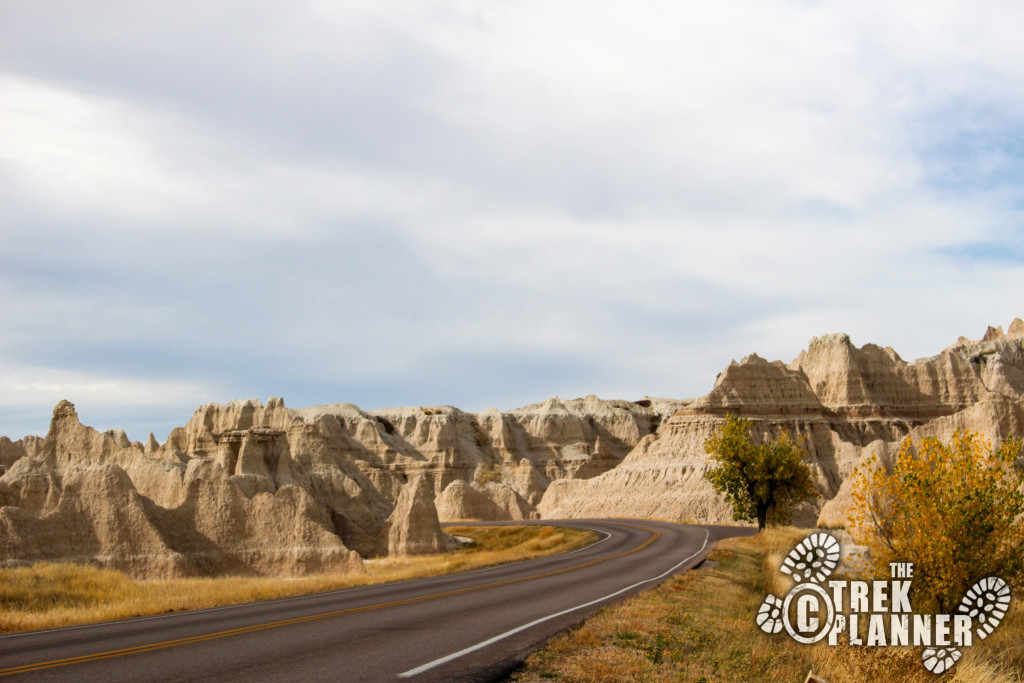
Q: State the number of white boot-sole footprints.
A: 2